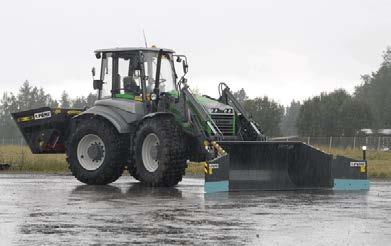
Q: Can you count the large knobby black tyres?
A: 2